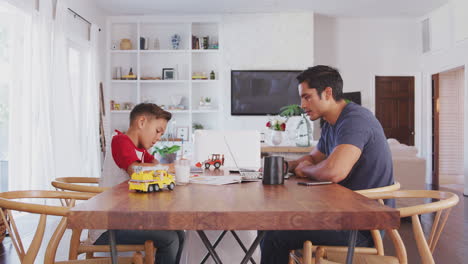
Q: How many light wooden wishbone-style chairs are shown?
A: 4